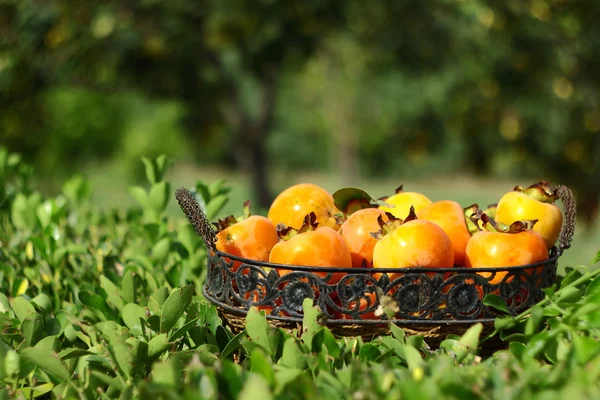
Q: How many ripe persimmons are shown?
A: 9